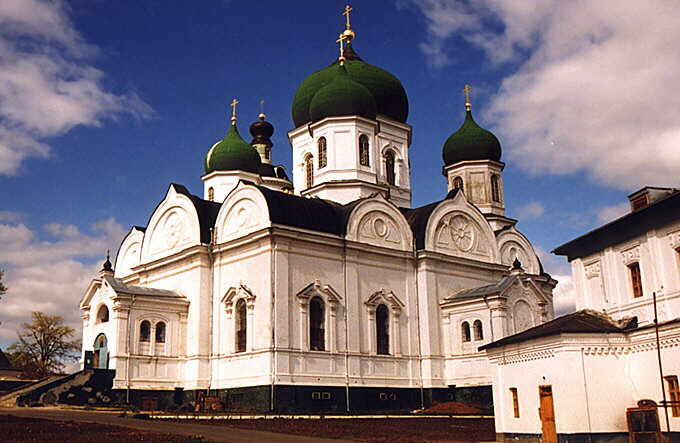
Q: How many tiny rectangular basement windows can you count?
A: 4